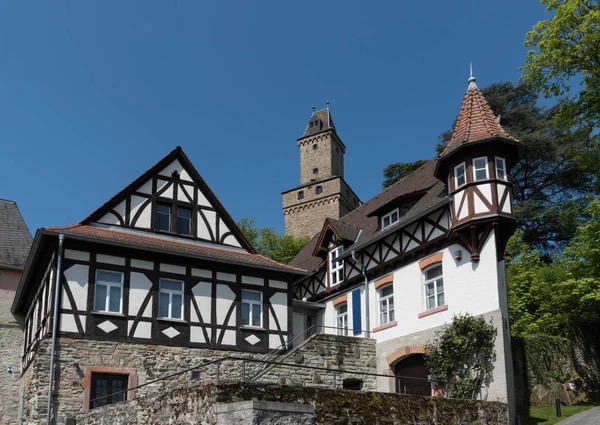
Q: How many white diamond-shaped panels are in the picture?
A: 3